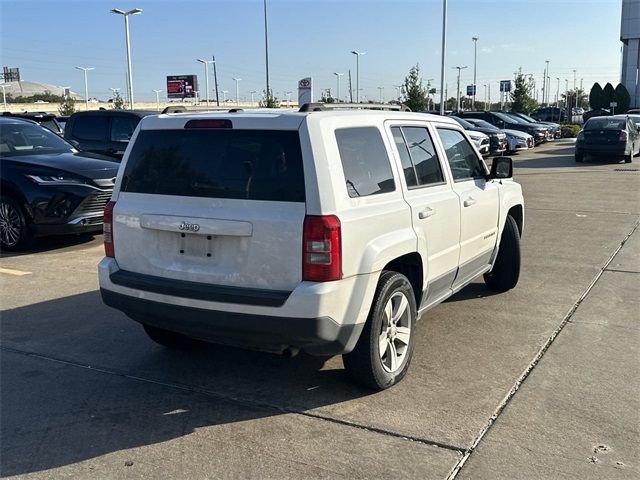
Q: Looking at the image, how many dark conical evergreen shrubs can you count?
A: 3